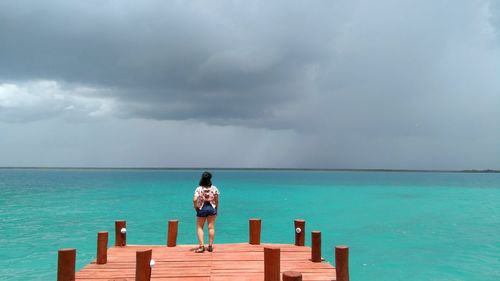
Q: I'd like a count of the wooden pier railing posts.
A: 11